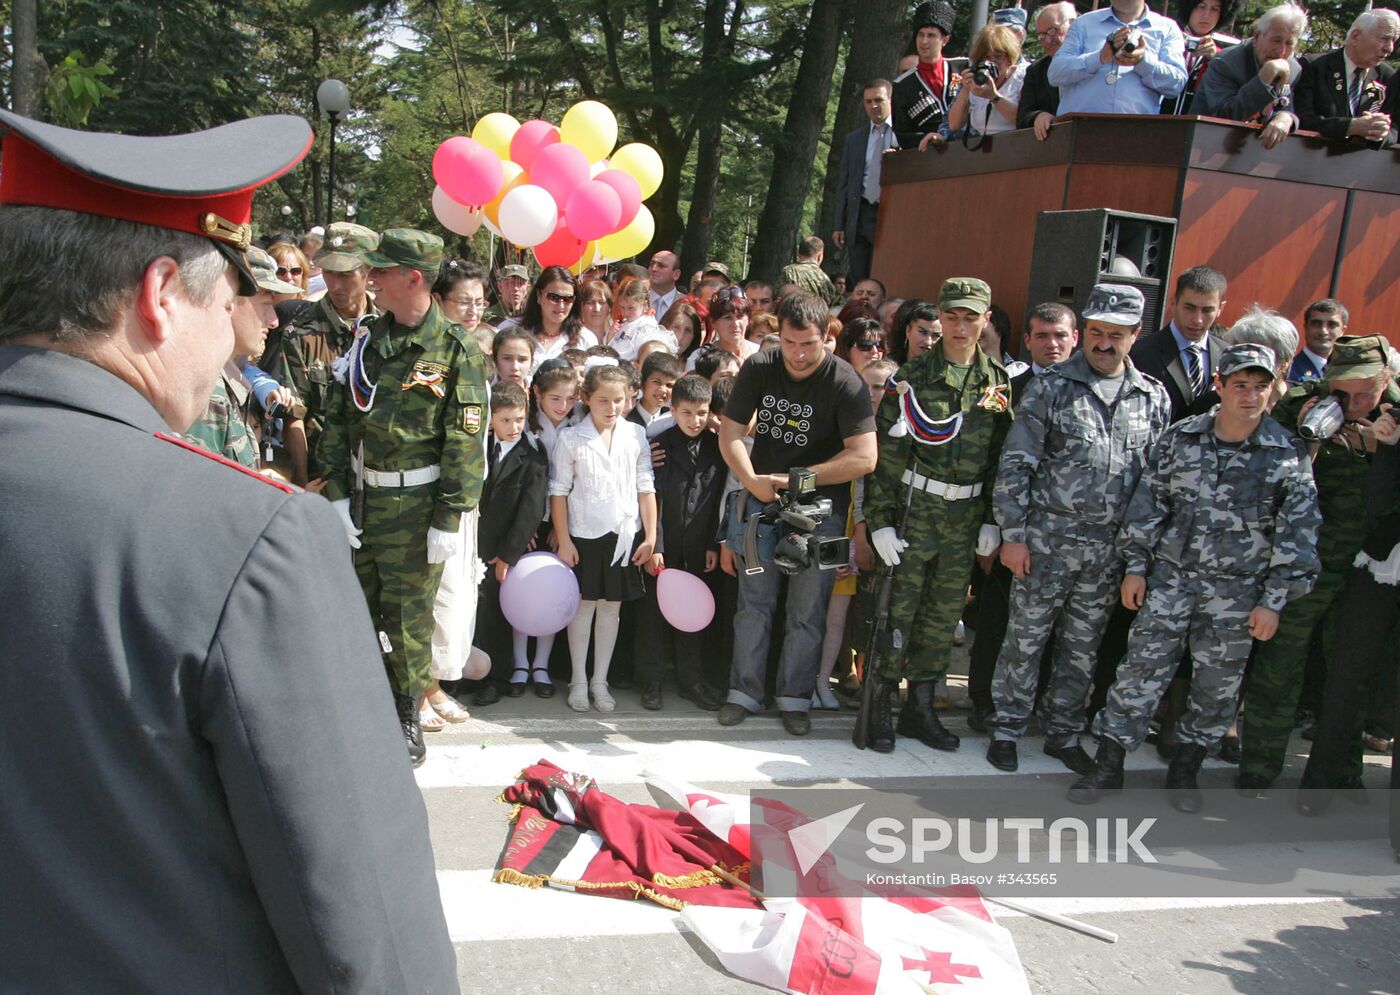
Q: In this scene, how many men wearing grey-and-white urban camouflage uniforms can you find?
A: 2